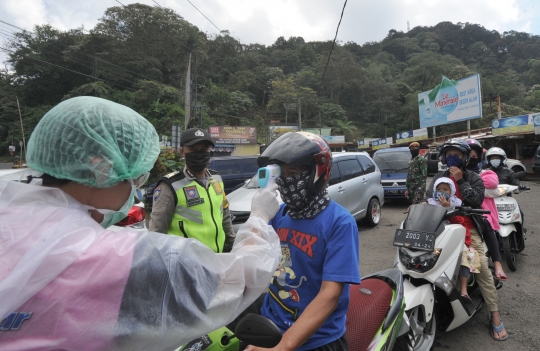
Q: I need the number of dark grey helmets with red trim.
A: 1